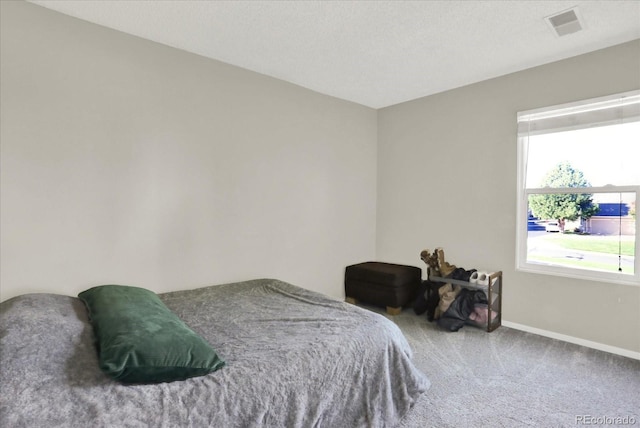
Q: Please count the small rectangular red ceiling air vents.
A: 0